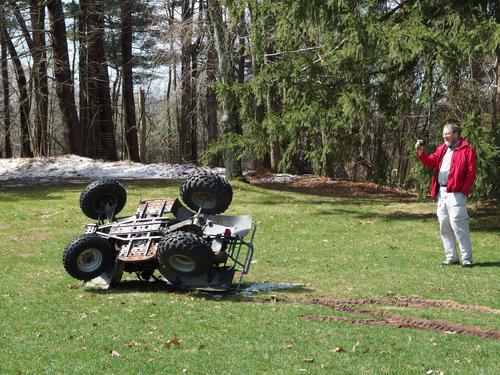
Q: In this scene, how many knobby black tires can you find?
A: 4